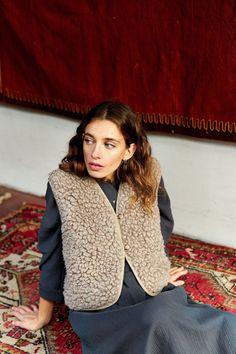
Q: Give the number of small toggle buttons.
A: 2